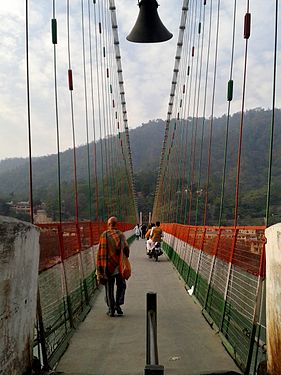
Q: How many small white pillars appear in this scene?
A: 2